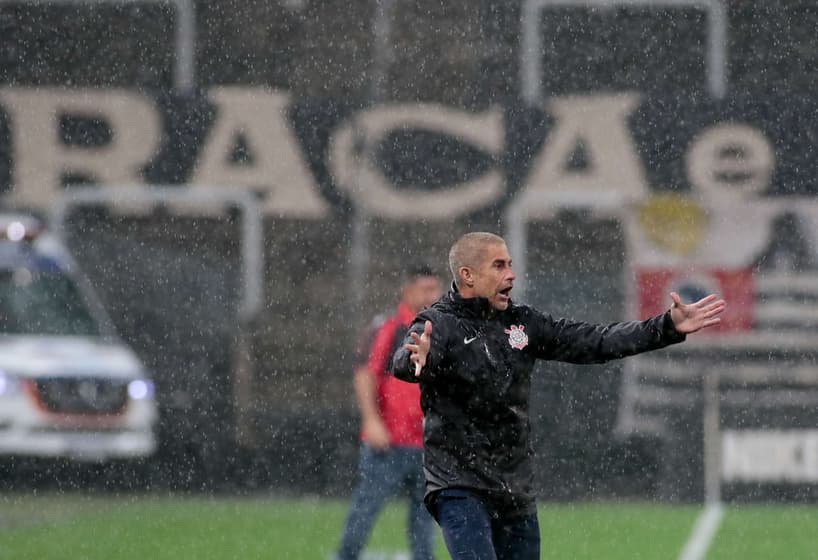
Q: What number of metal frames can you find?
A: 4